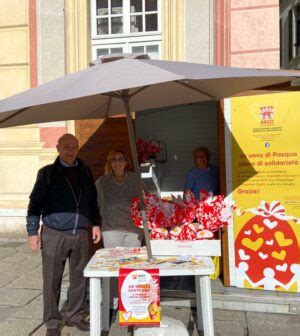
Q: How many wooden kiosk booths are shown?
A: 1